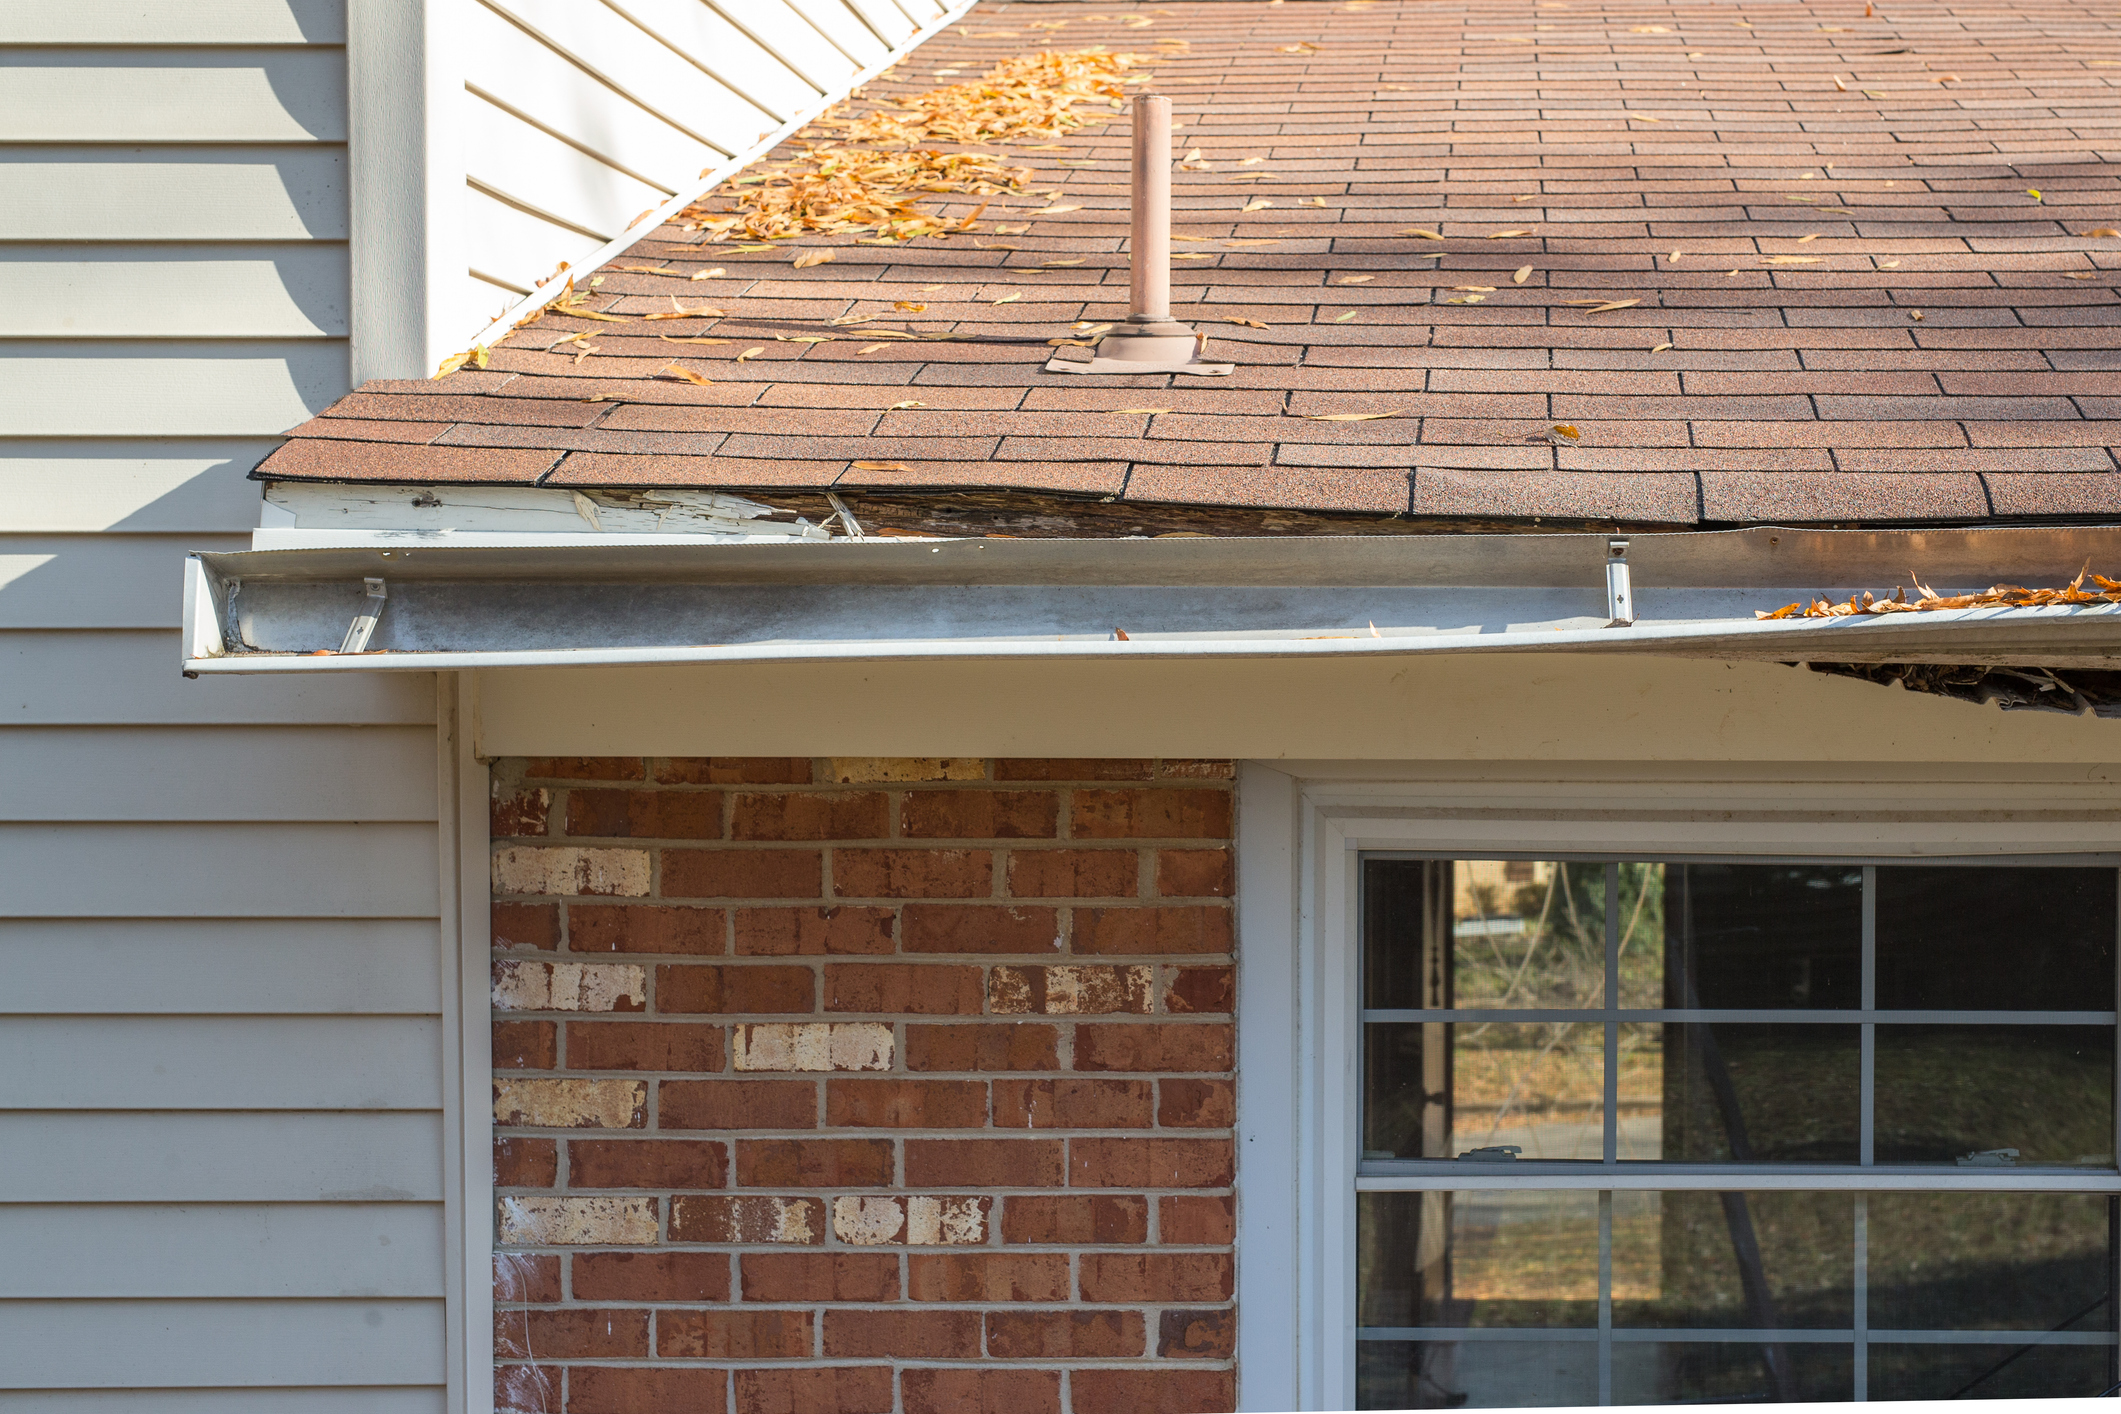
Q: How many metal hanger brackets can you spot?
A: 2